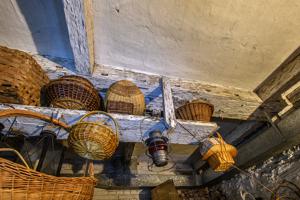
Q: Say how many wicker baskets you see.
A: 7